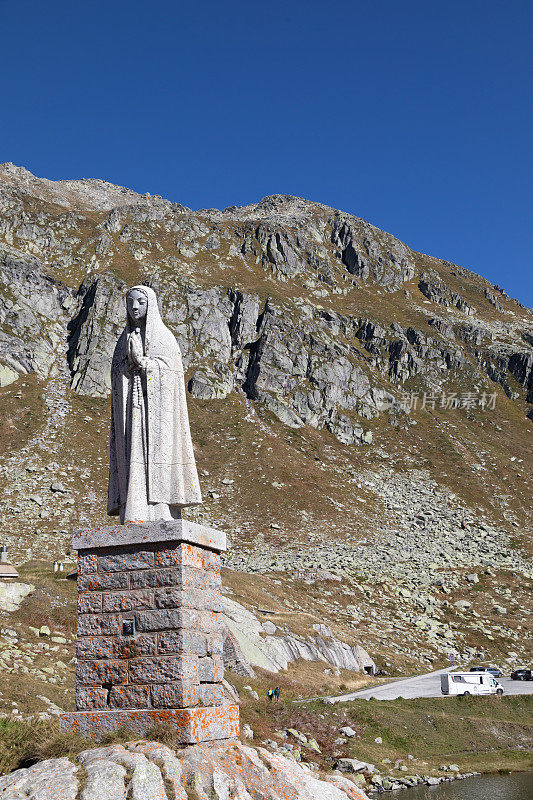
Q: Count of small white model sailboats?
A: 0